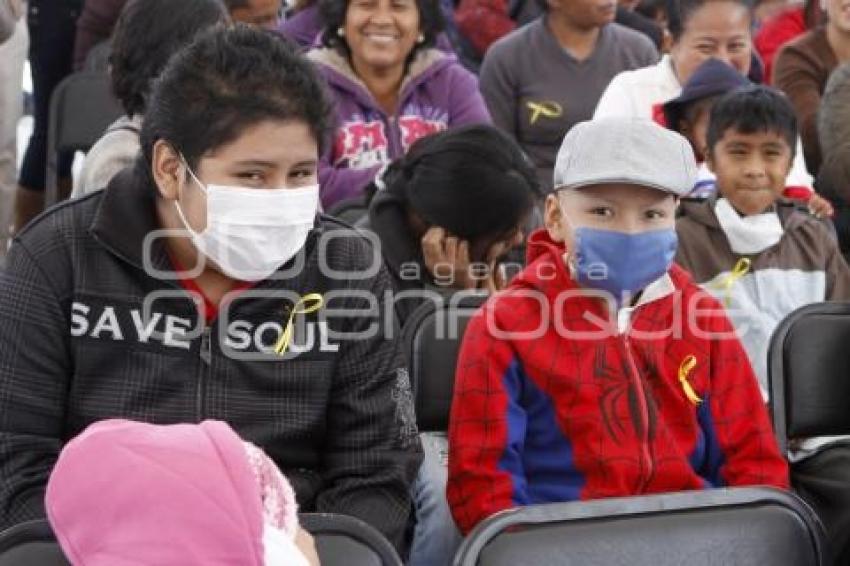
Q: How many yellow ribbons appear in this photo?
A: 4